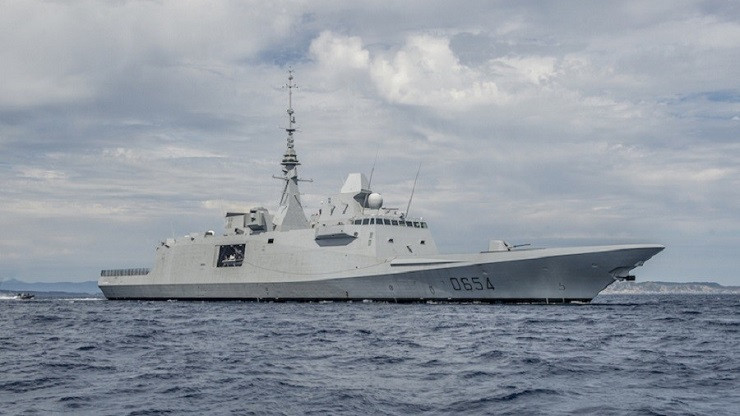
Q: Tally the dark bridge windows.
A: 10